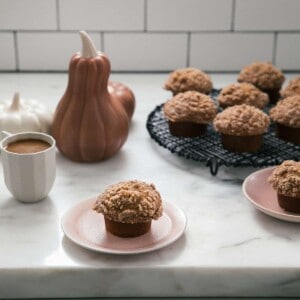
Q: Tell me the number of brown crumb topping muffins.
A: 9